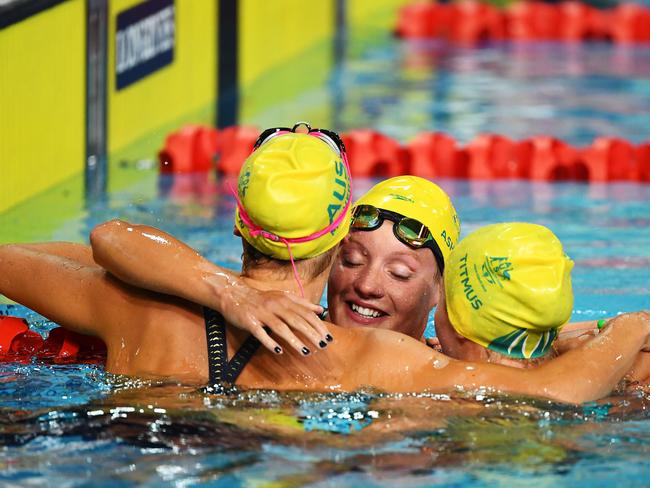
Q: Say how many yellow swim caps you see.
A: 3